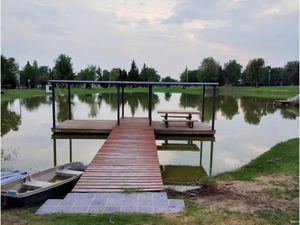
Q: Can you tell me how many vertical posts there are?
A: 7